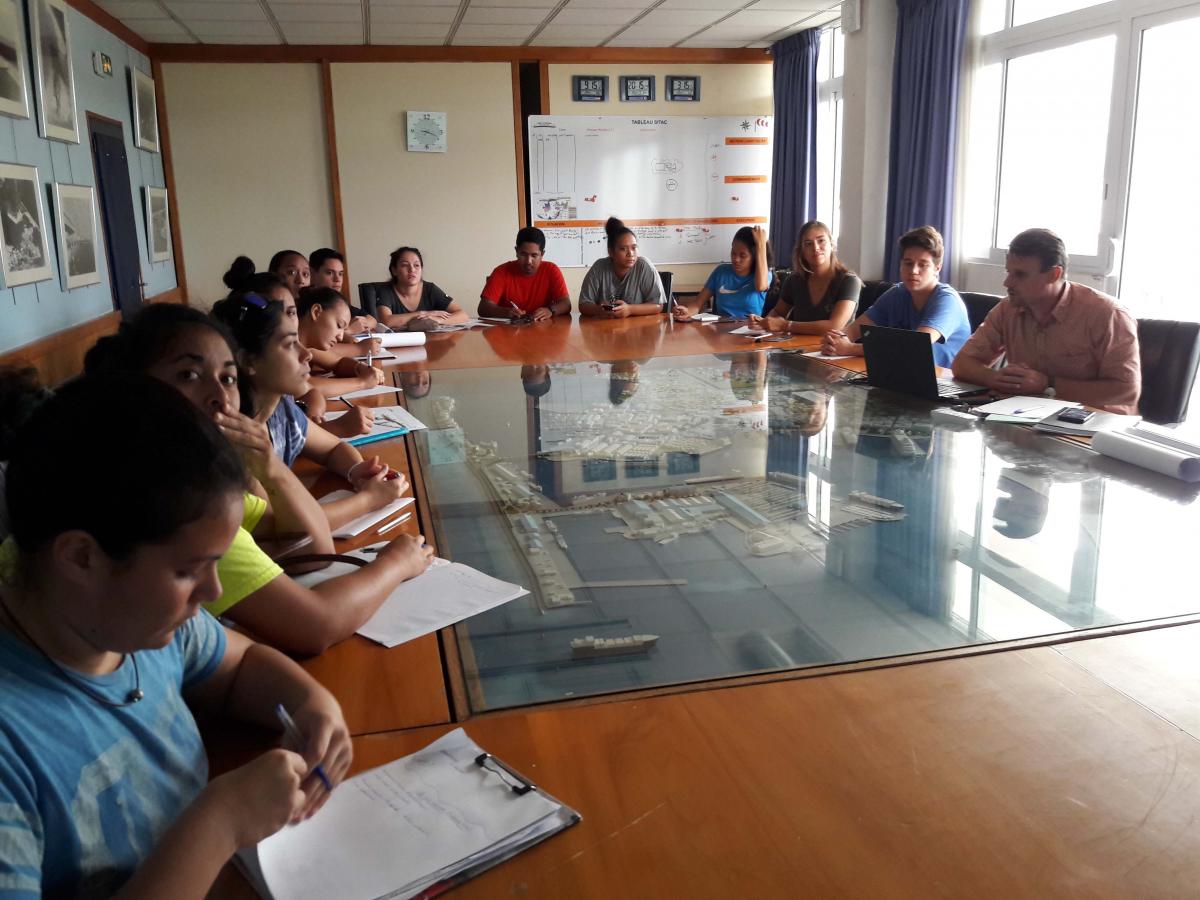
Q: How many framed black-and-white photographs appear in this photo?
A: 6